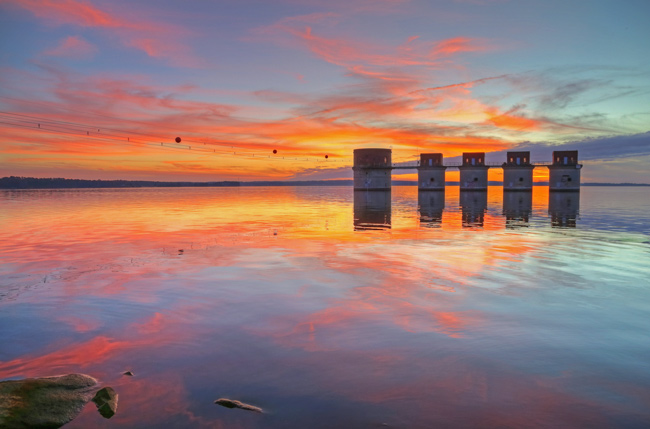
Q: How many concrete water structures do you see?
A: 5